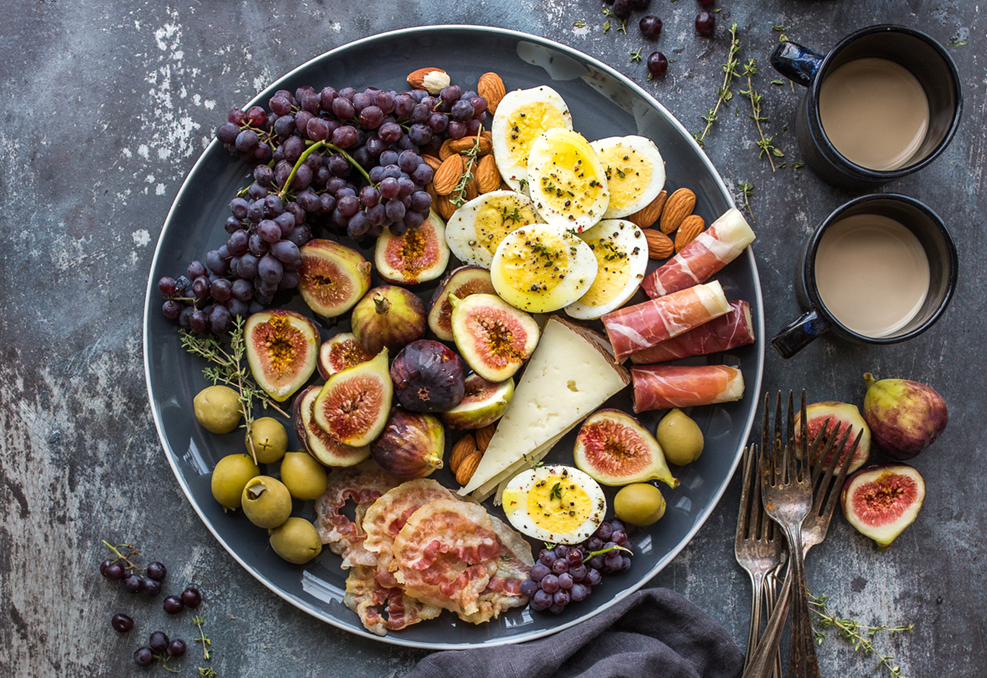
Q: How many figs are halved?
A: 12